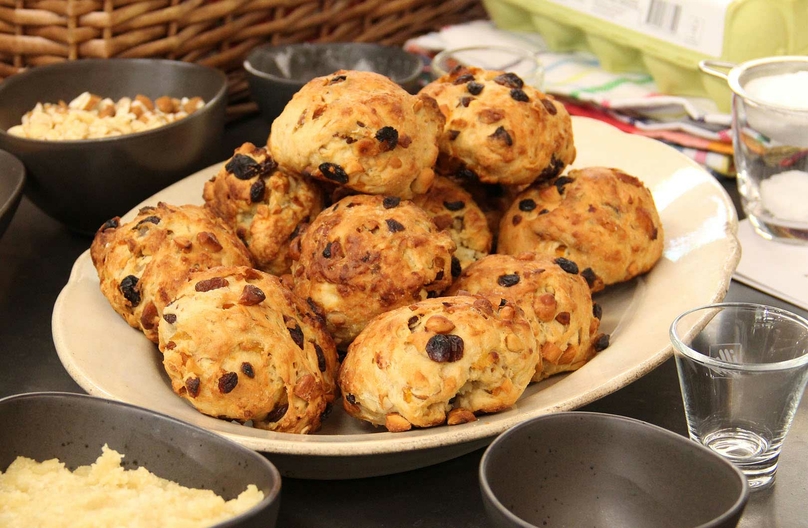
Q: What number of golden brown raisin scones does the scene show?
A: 10